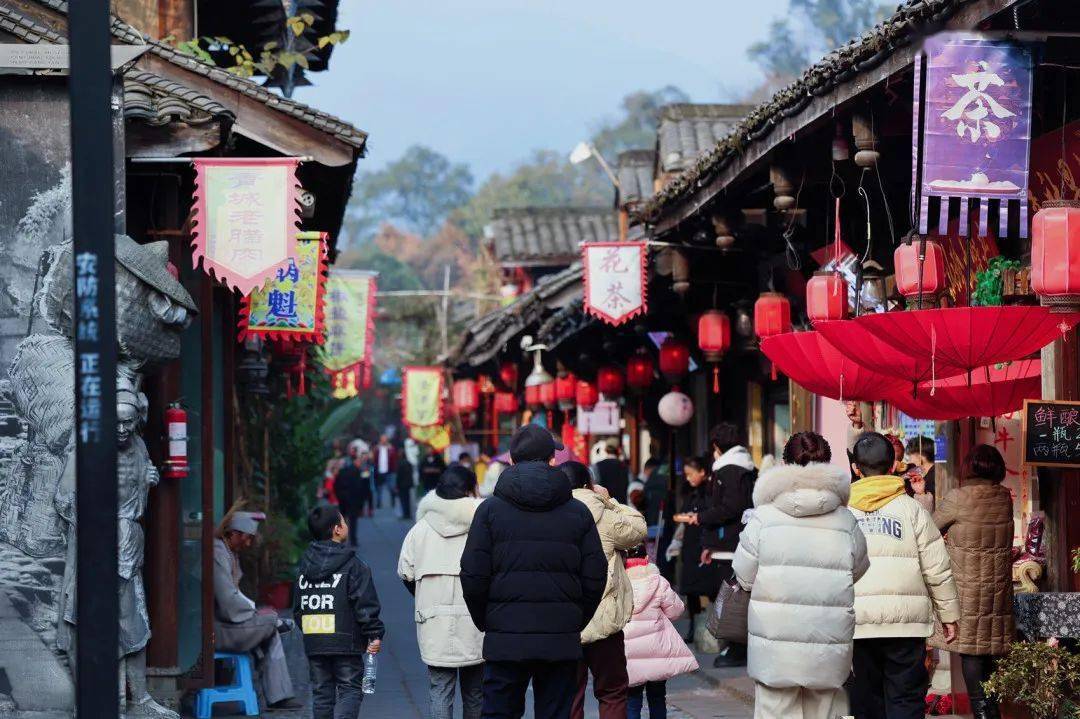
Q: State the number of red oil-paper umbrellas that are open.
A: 4